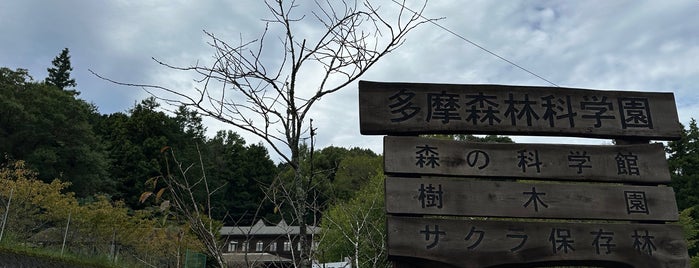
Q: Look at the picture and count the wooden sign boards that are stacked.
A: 4